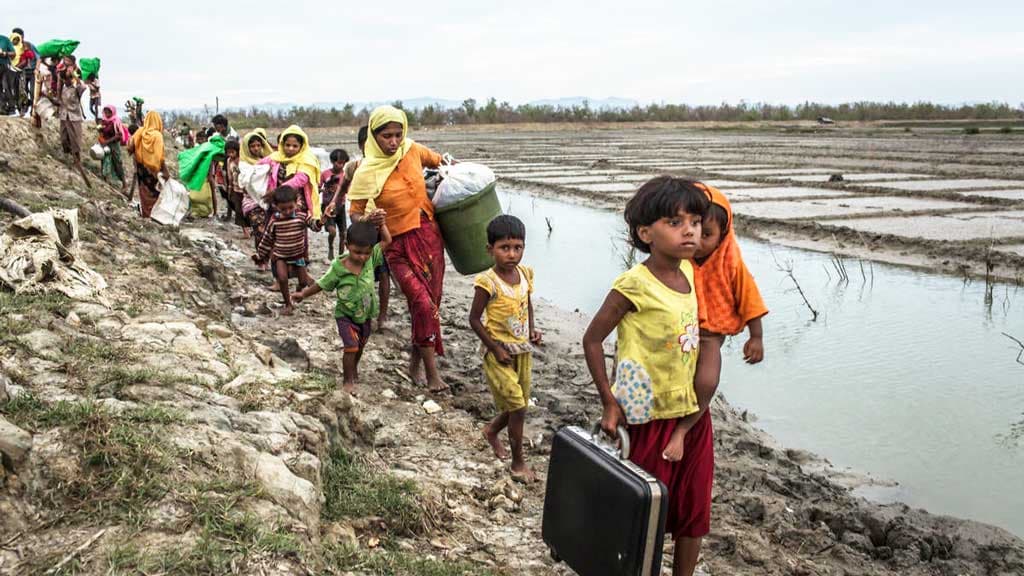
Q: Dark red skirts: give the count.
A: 2